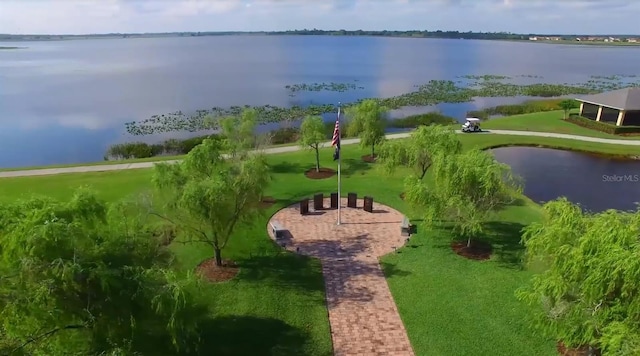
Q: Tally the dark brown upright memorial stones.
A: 5